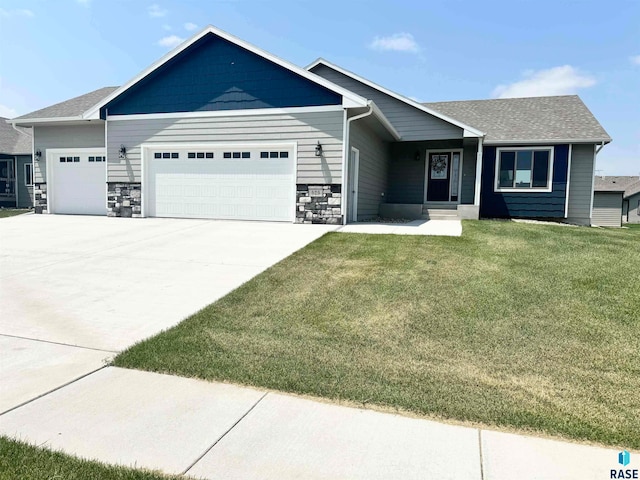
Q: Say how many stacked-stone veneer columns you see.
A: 3